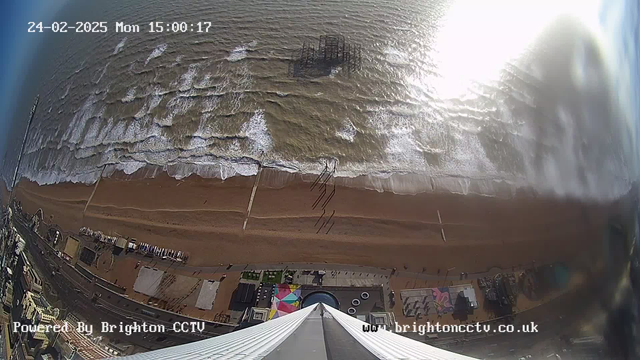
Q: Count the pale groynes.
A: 3